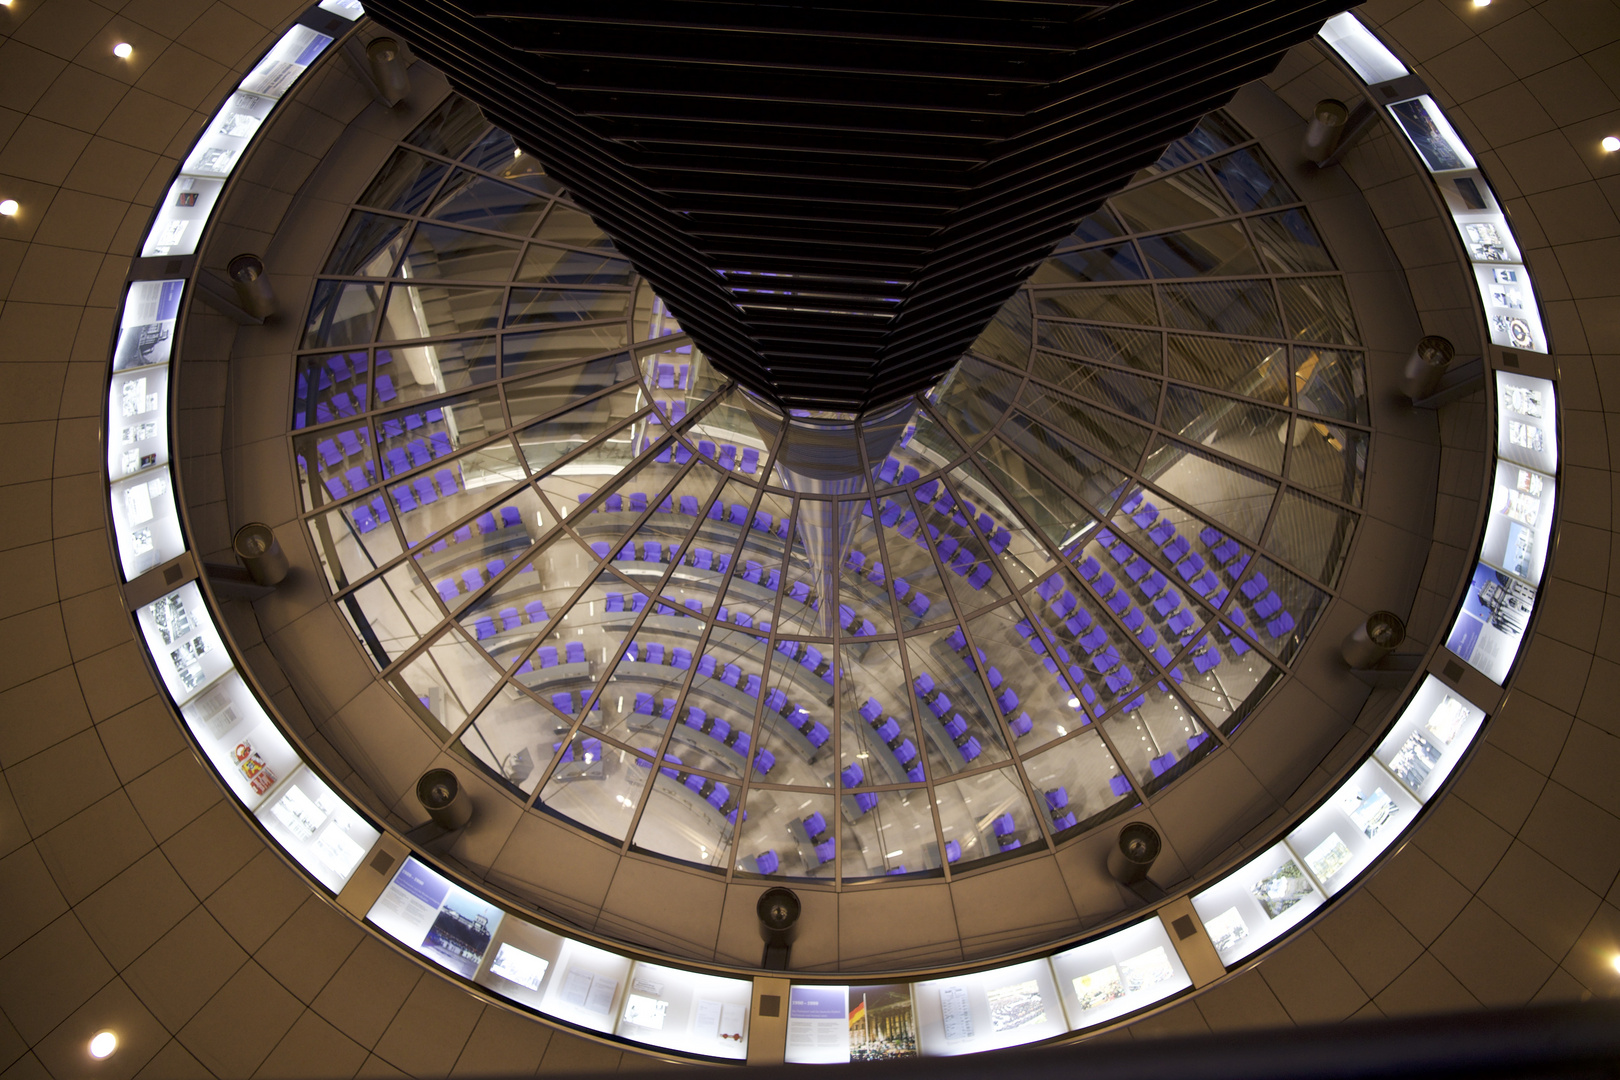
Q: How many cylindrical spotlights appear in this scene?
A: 9